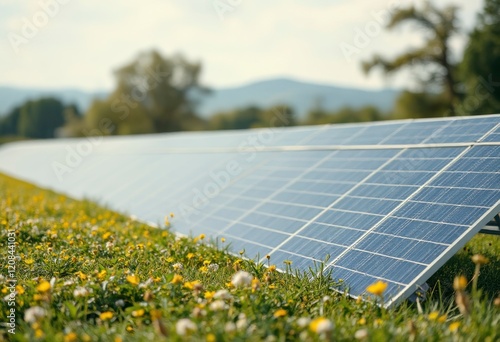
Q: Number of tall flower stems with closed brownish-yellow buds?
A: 2